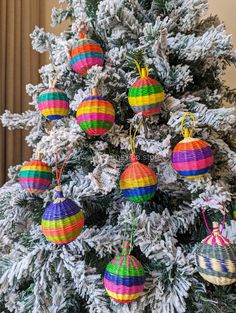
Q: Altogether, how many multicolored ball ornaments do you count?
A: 10